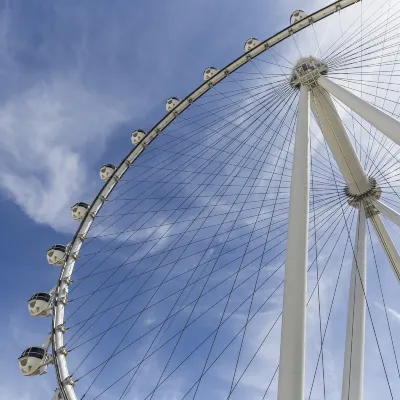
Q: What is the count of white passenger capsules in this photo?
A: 10